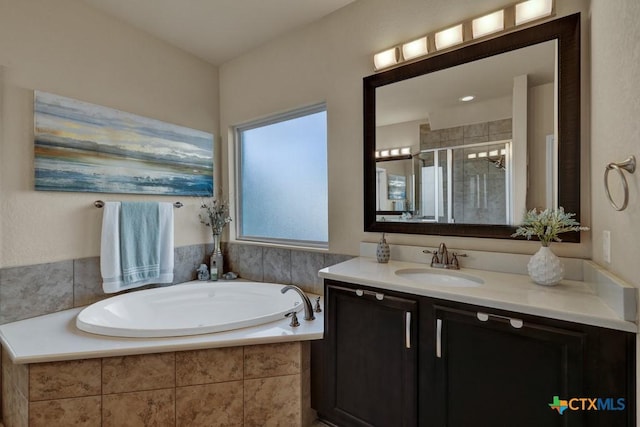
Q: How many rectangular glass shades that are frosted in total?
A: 5